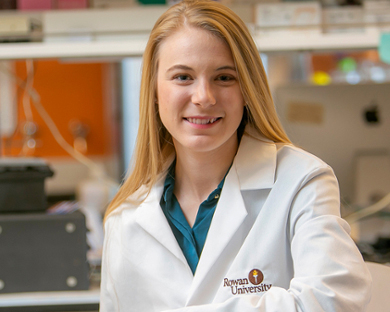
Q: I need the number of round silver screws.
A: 4